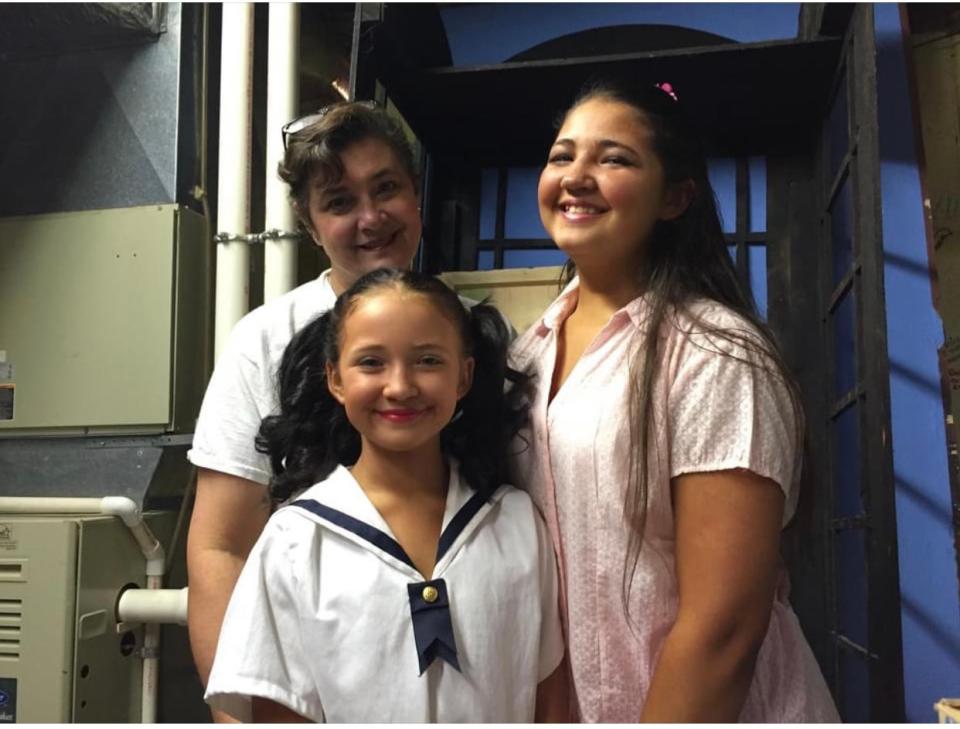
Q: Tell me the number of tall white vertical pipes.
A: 2